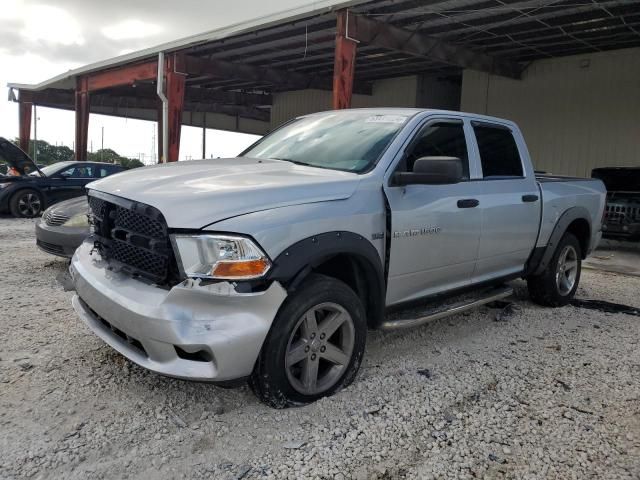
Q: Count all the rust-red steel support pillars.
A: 4